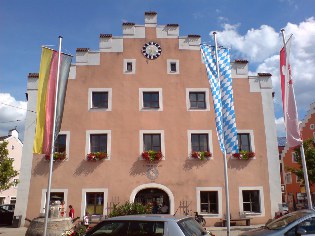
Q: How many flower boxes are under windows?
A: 5